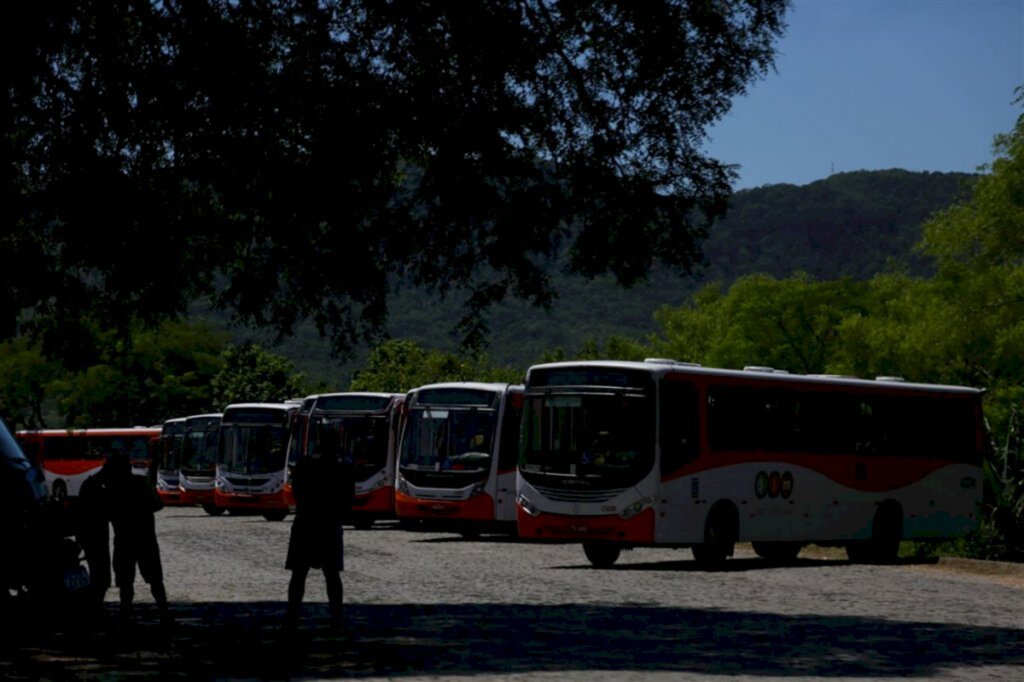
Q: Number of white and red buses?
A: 8